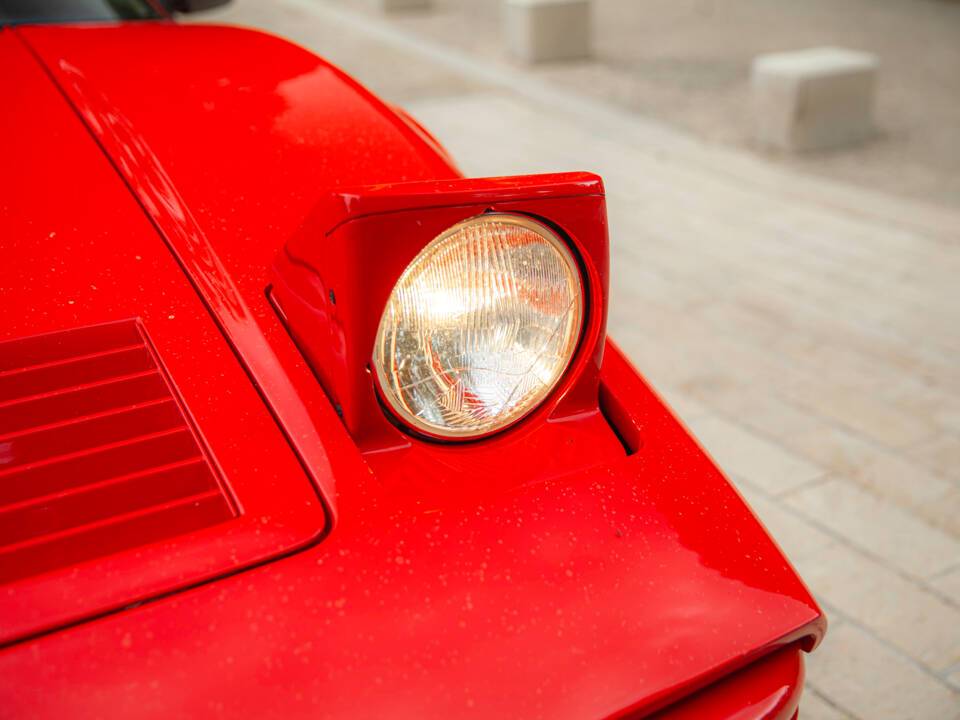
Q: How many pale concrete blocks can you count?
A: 3